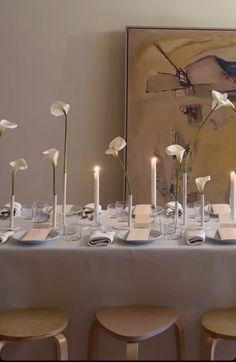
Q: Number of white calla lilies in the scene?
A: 8